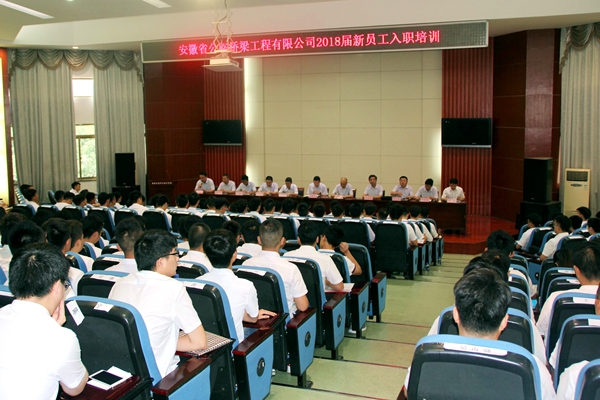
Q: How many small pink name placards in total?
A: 11